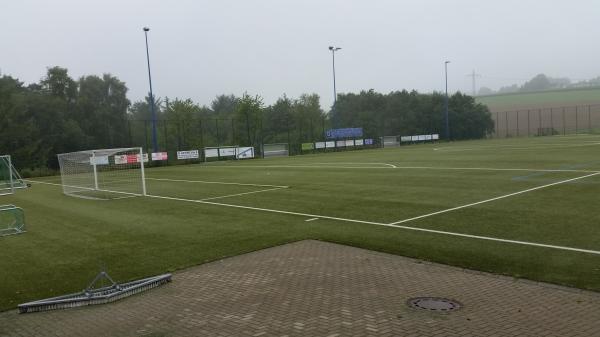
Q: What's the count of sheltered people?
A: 0